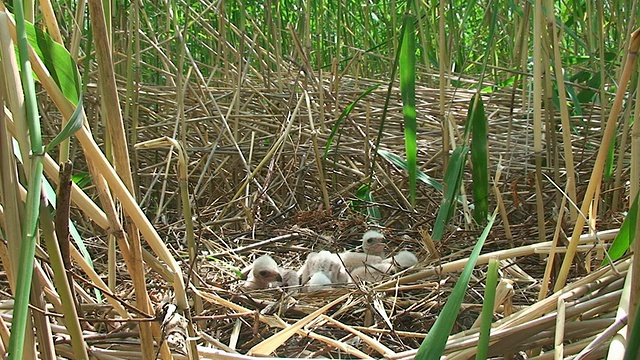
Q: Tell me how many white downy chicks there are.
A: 4